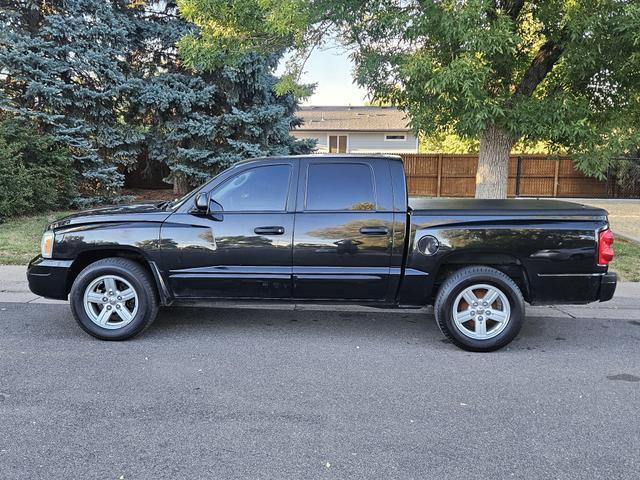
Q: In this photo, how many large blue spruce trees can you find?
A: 2